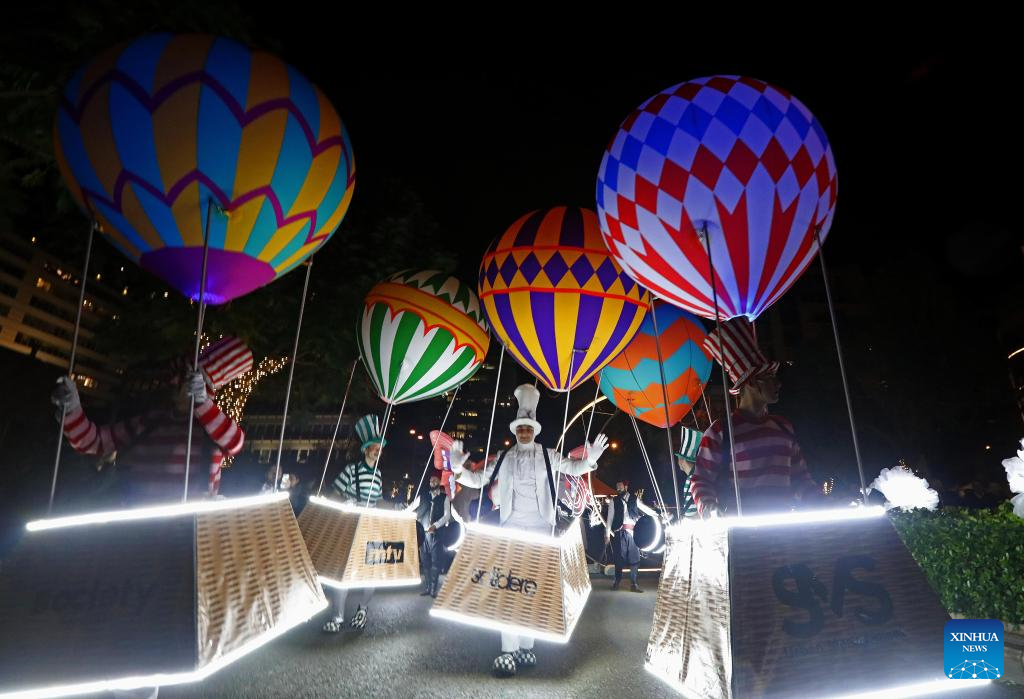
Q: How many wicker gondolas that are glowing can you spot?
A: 4